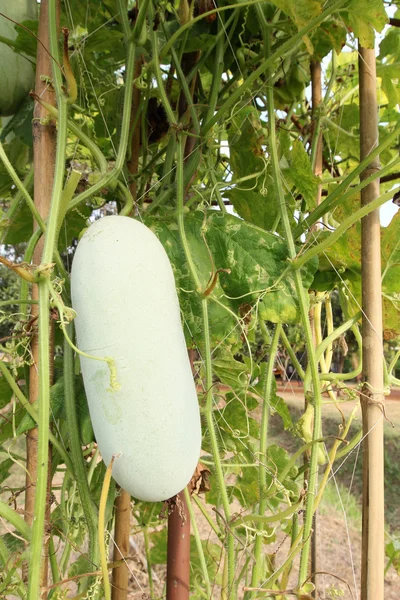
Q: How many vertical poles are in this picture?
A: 5